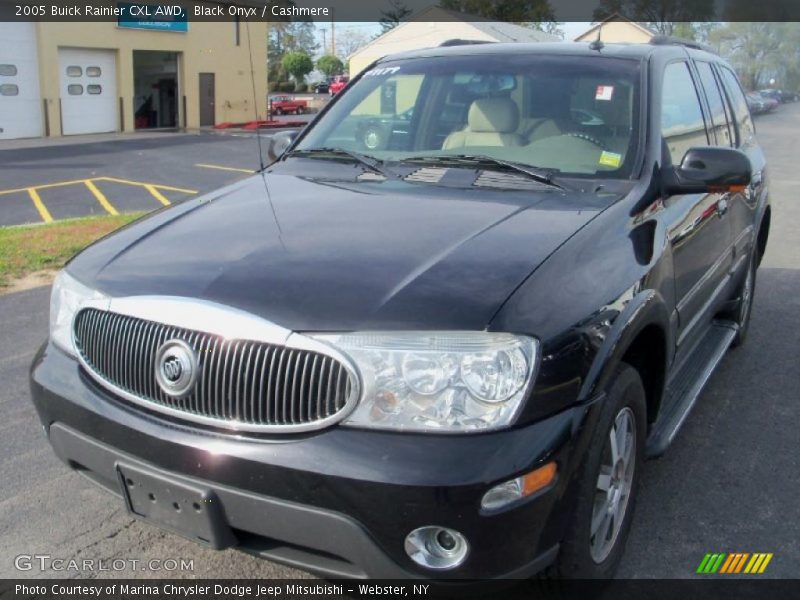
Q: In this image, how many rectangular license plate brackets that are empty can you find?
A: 1